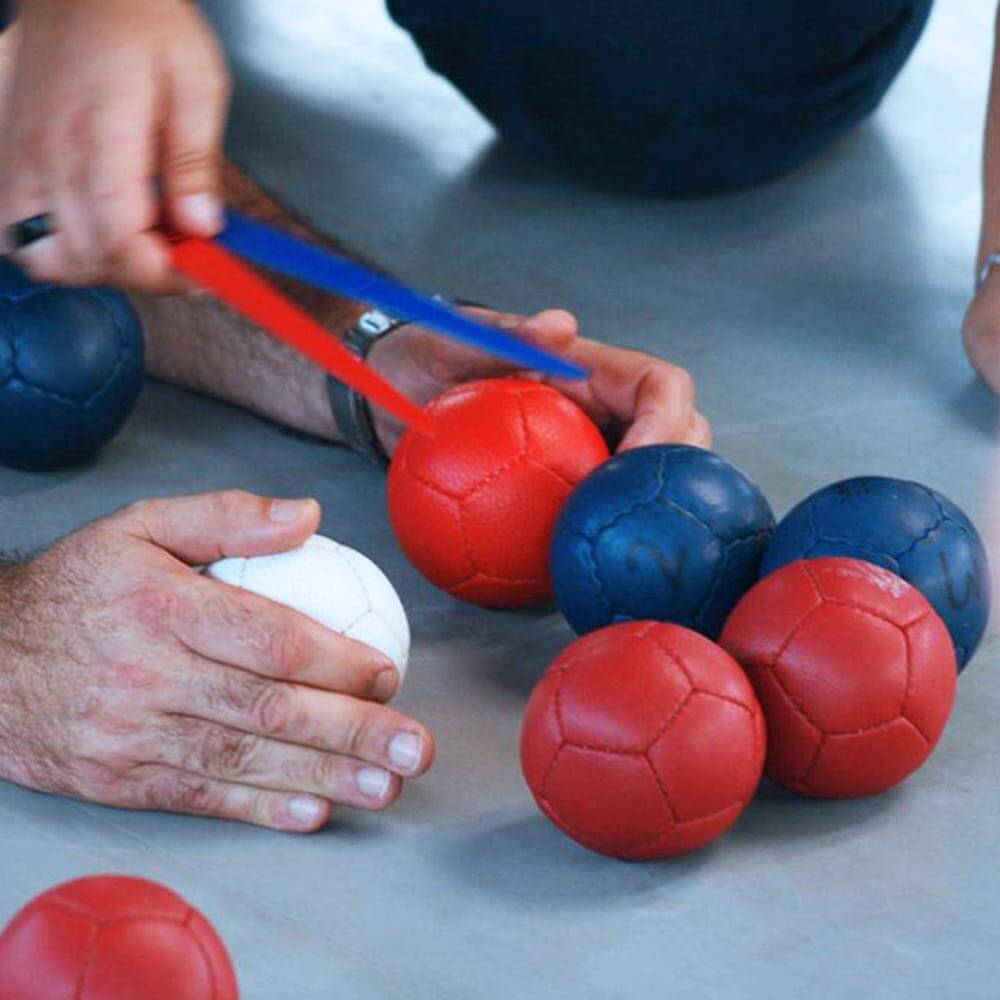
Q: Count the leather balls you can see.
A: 8